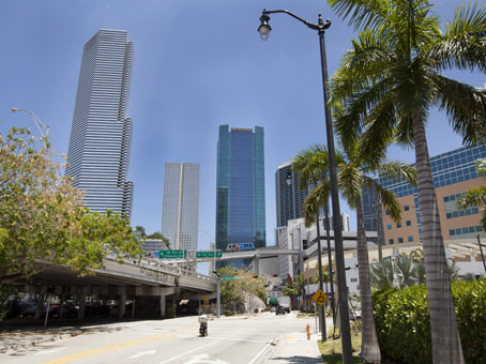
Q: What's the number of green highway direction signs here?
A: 2